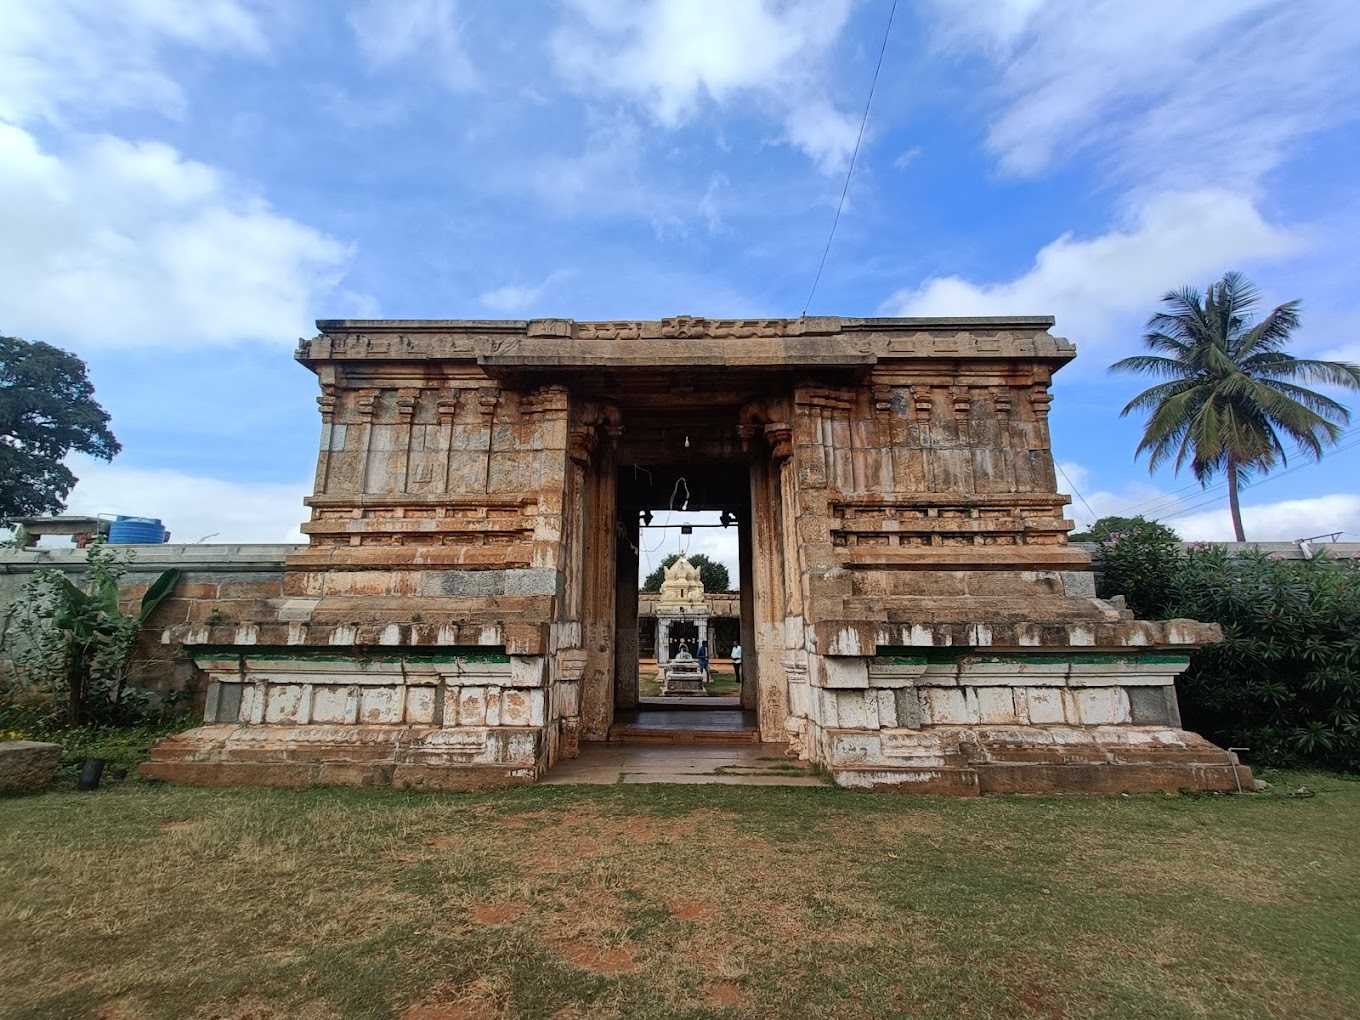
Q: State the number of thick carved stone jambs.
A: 2